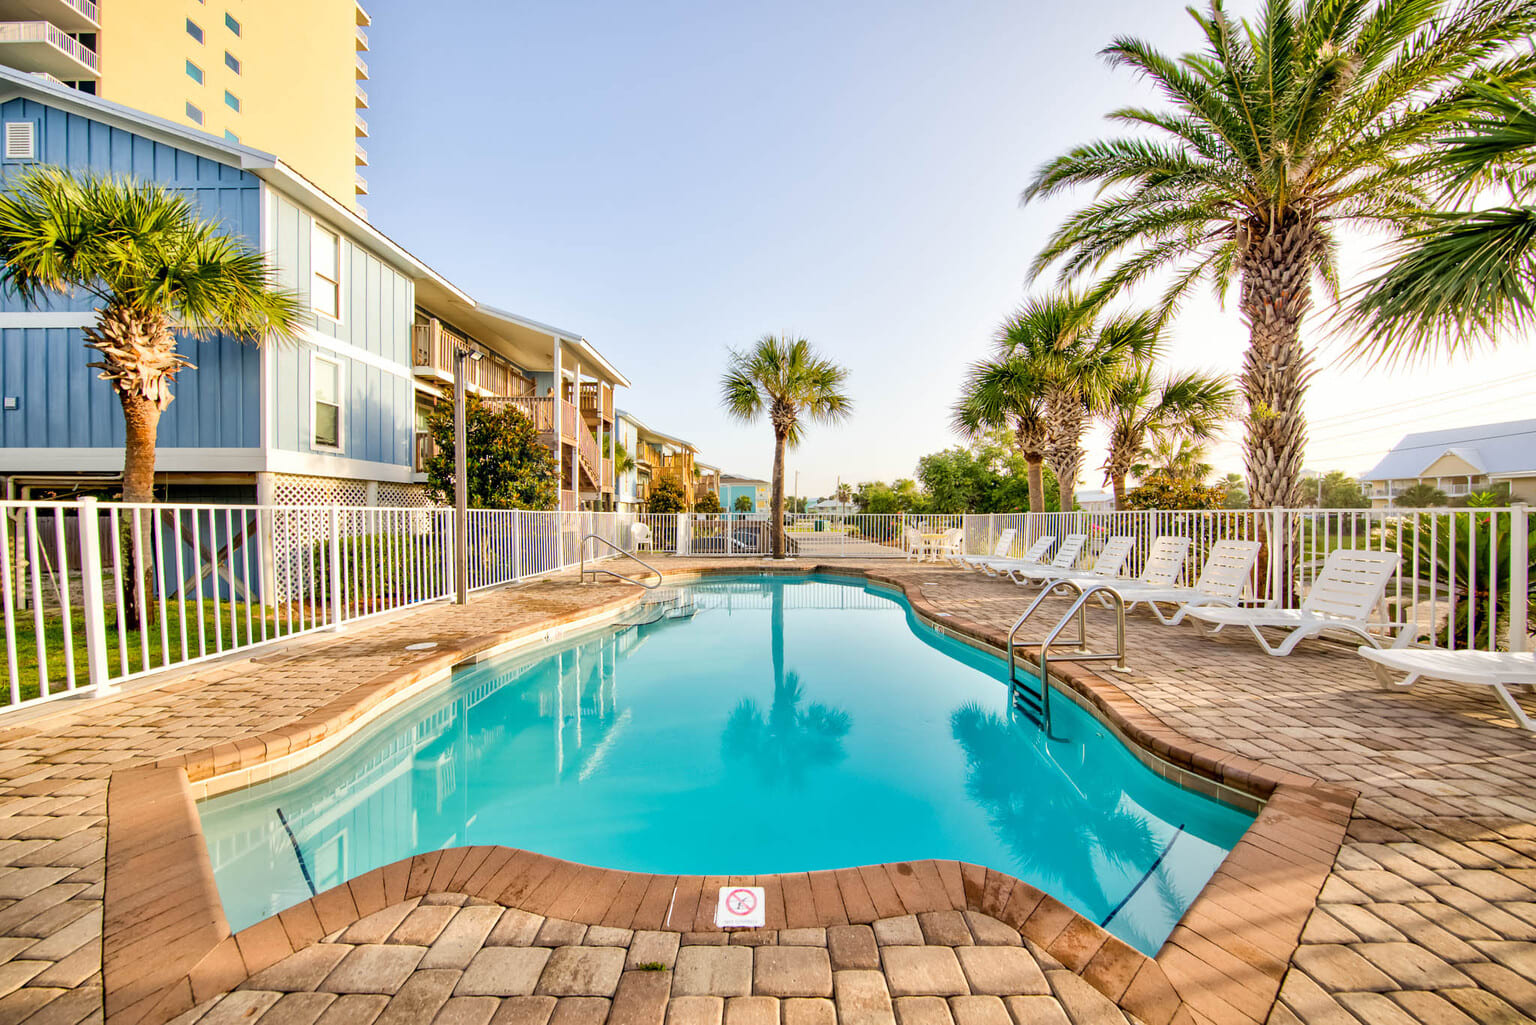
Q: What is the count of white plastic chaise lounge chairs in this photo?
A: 8